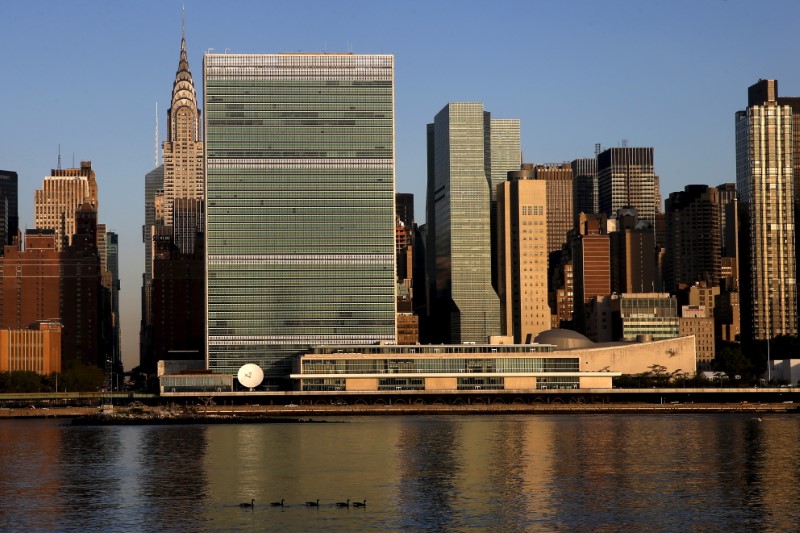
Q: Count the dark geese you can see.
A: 5